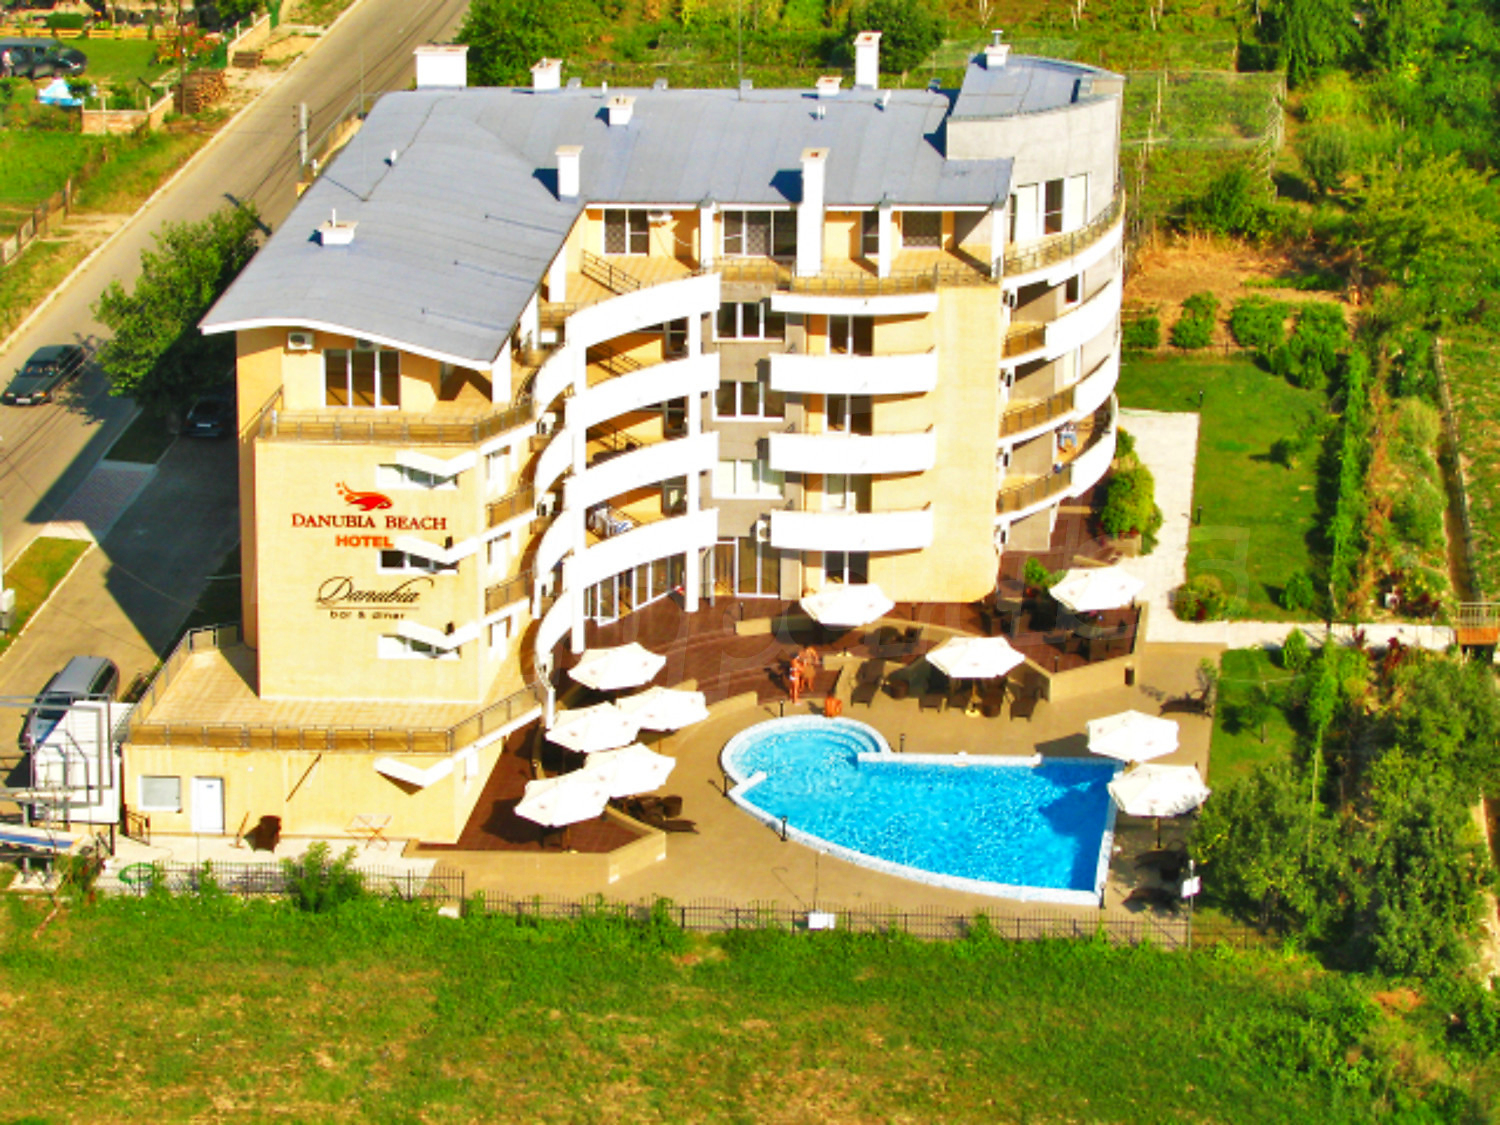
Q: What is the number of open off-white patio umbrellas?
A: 10